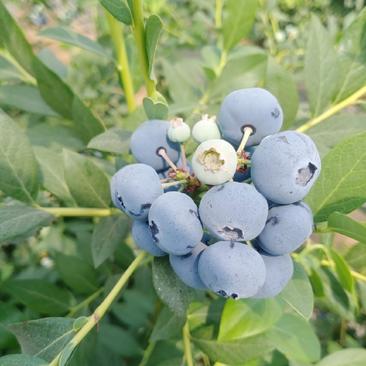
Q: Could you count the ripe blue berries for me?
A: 11